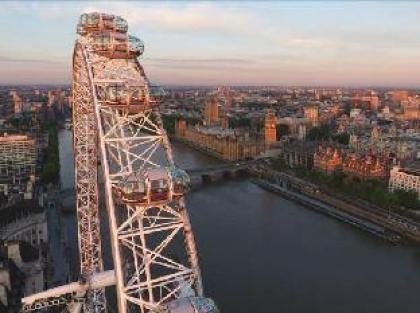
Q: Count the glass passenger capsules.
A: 5